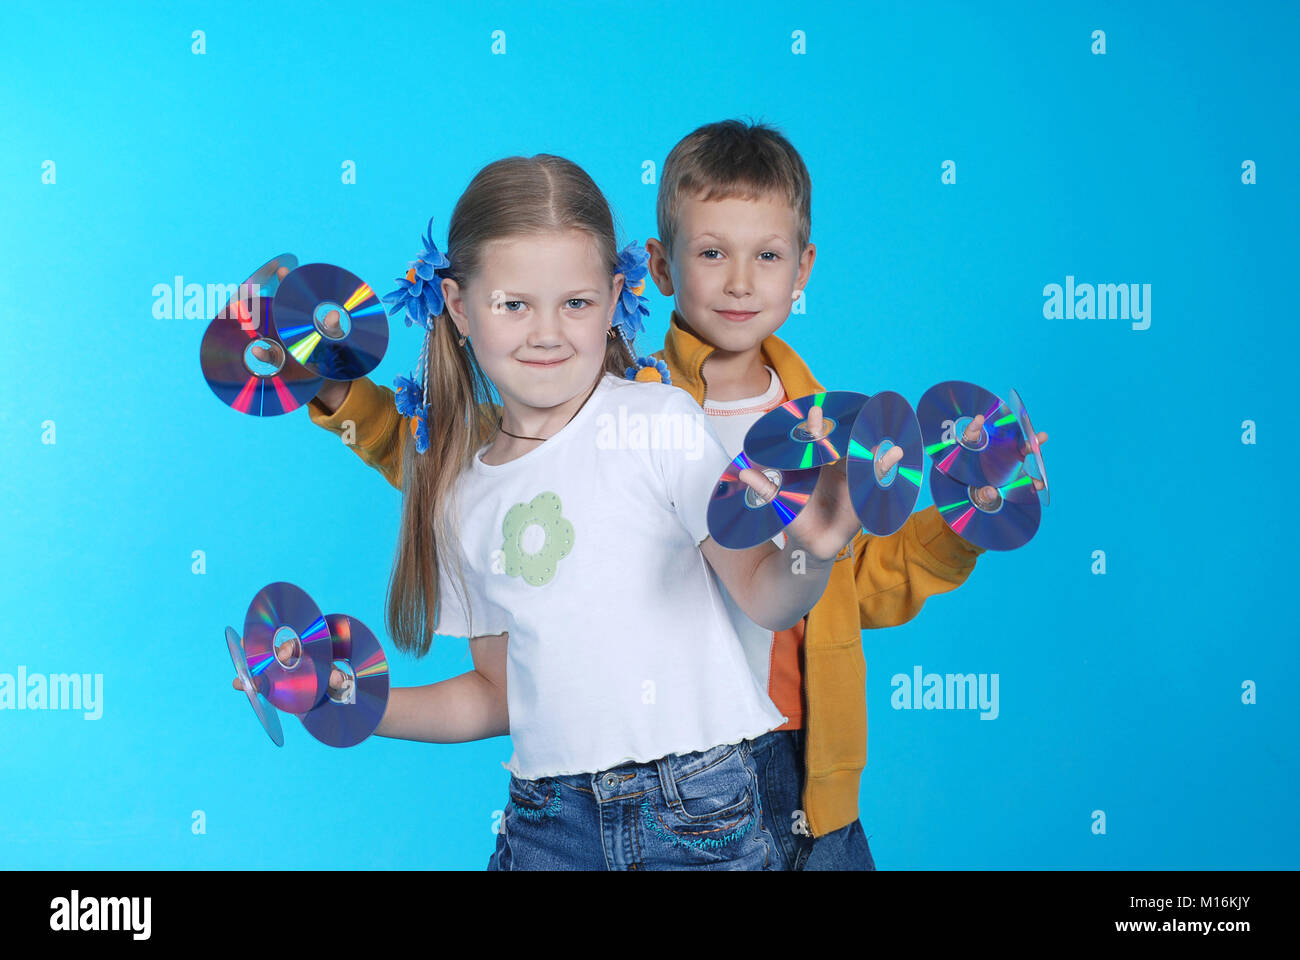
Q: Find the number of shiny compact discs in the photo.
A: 12